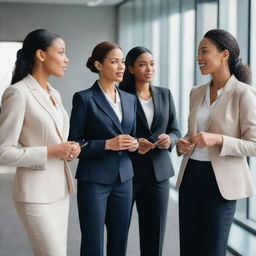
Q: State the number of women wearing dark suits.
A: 2